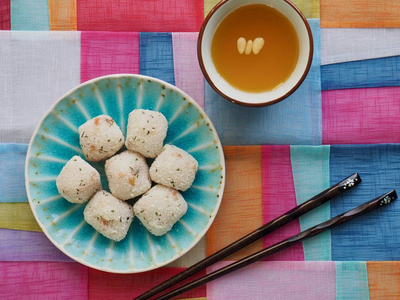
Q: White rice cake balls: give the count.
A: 7